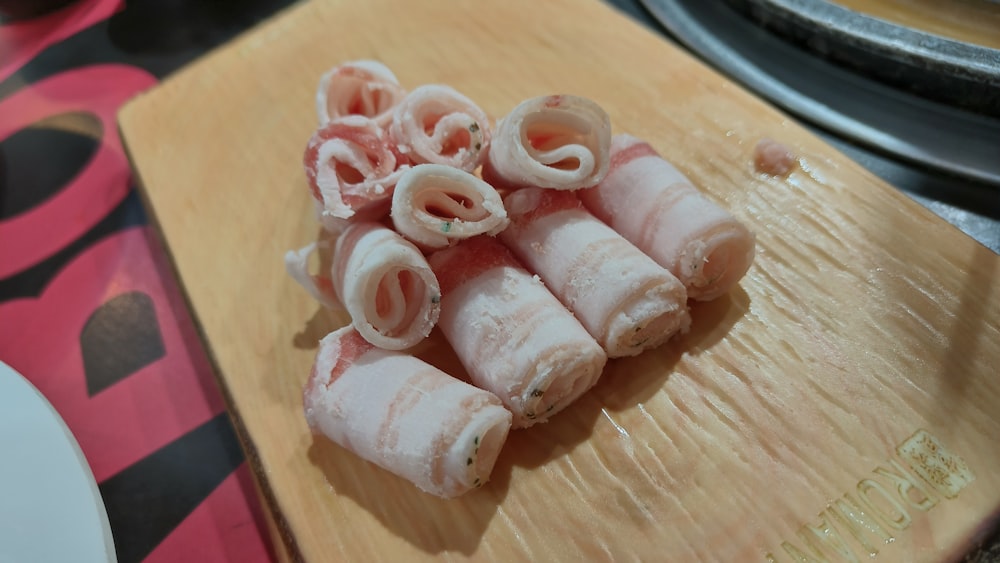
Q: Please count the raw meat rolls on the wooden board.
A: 10